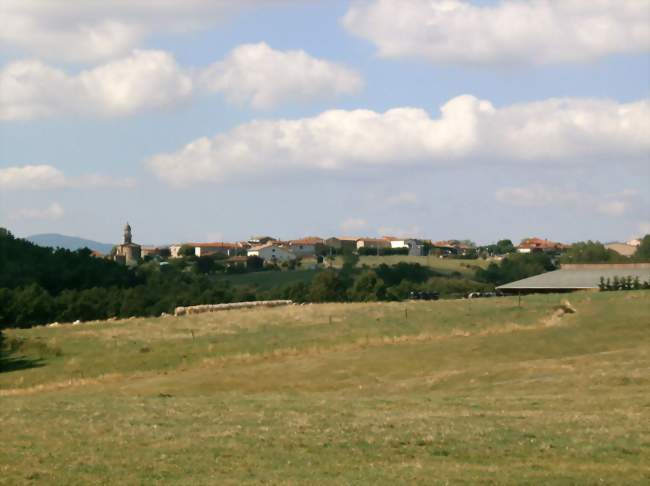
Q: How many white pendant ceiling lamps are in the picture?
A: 0